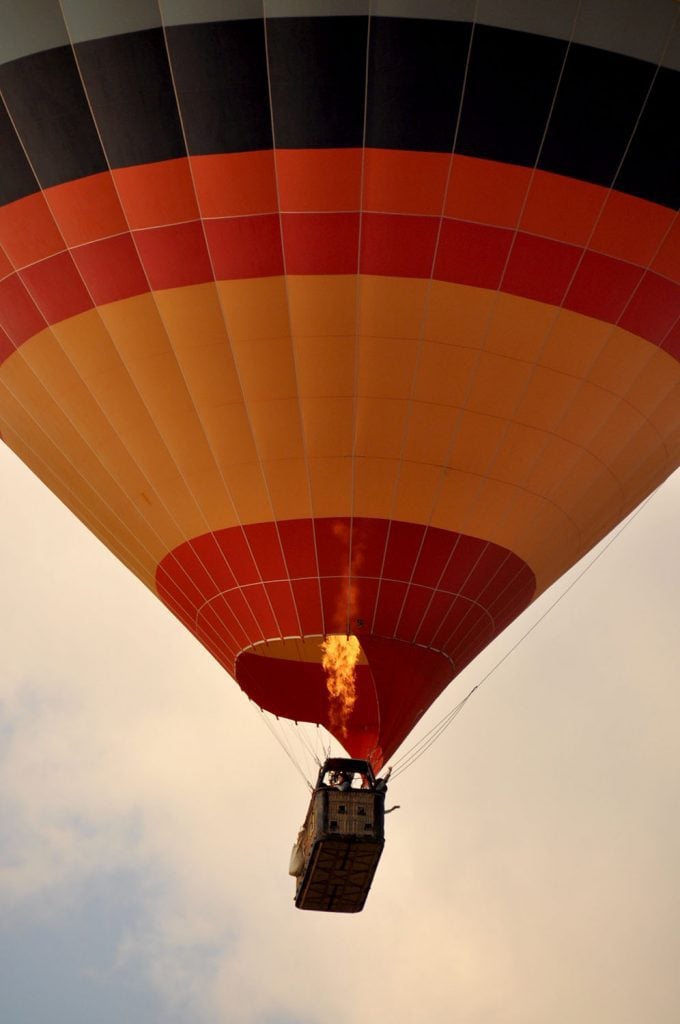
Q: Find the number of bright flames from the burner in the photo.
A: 1